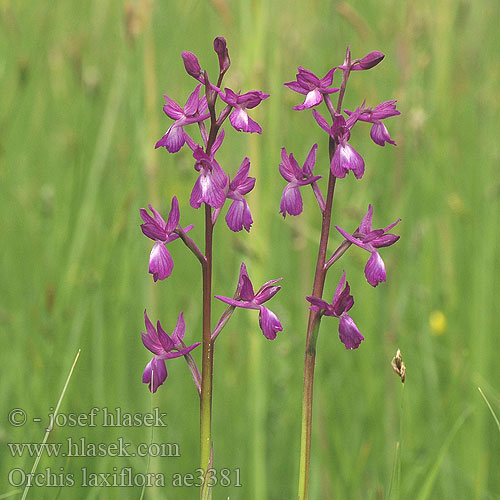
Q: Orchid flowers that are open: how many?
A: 13